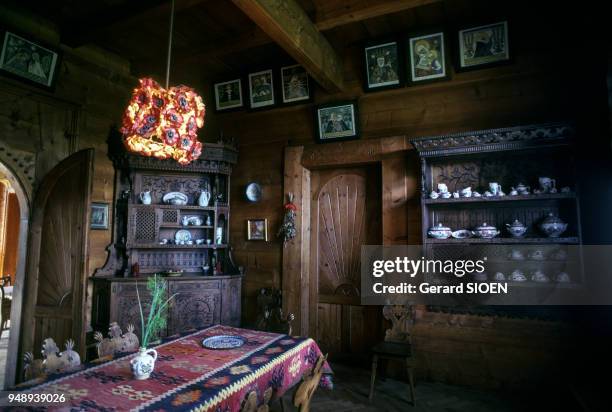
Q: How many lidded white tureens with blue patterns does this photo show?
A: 4